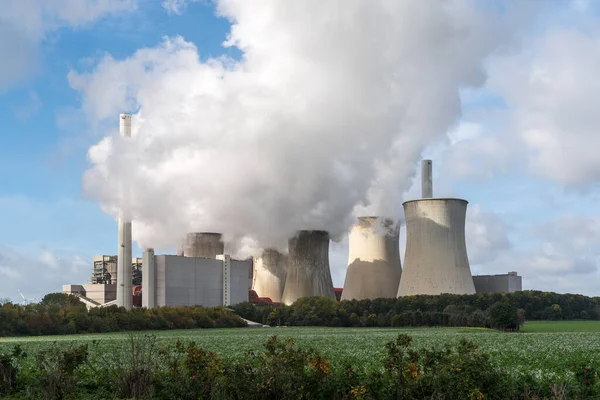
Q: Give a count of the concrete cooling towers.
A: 5